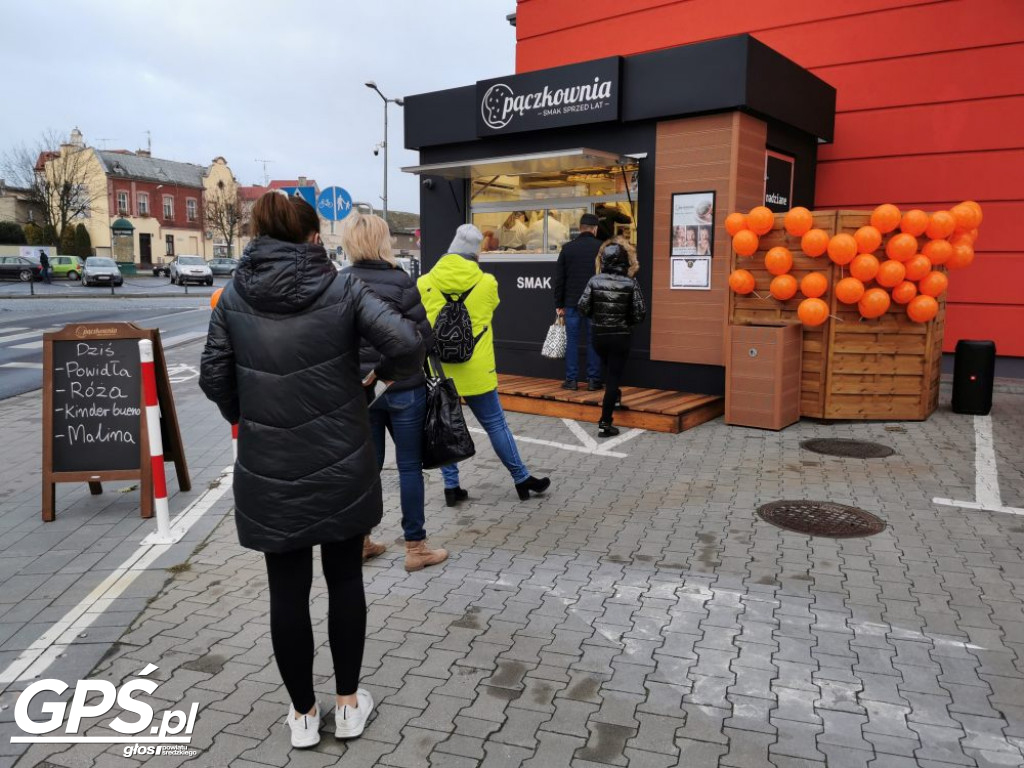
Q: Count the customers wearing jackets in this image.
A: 5